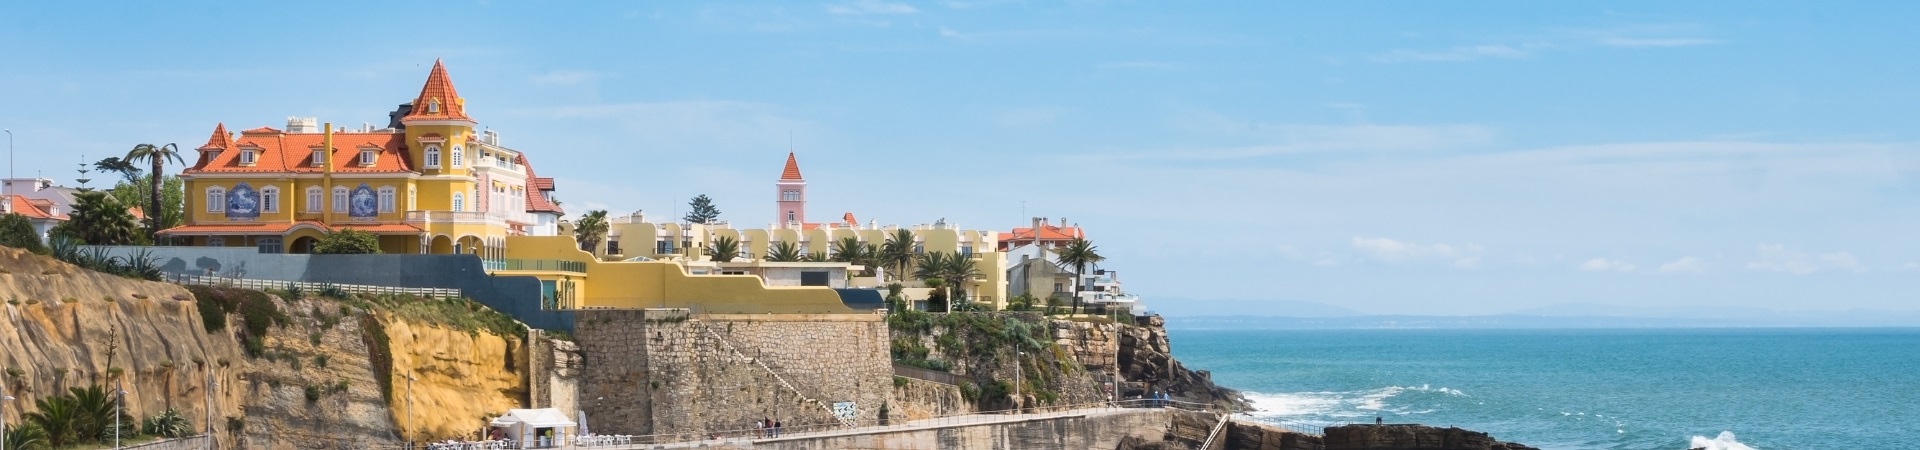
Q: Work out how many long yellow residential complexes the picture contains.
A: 1